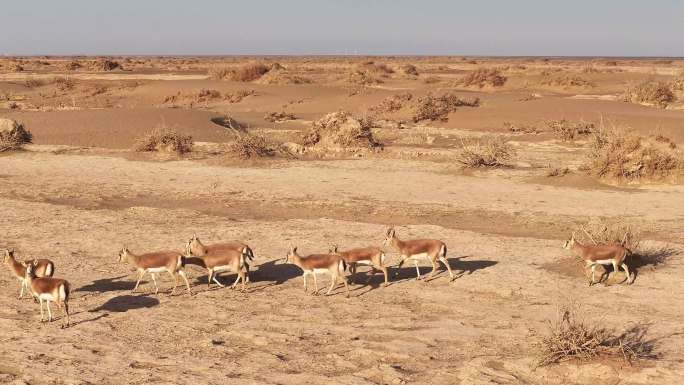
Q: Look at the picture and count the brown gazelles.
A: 9